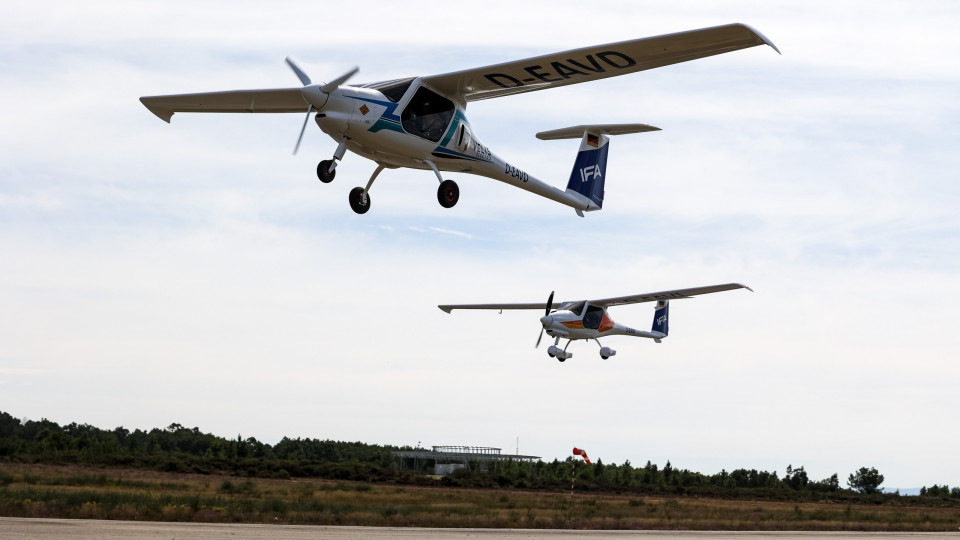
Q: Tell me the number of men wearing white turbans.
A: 0